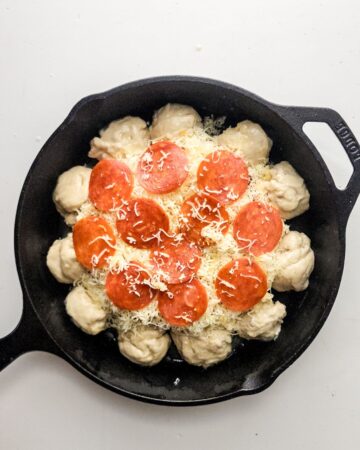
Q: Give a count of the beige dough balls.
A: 11